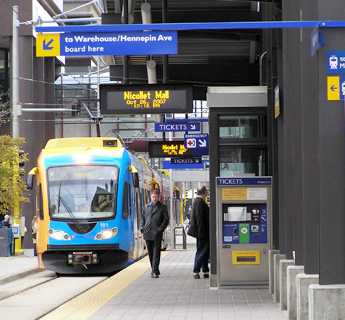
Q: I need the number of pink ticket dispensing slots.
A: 0